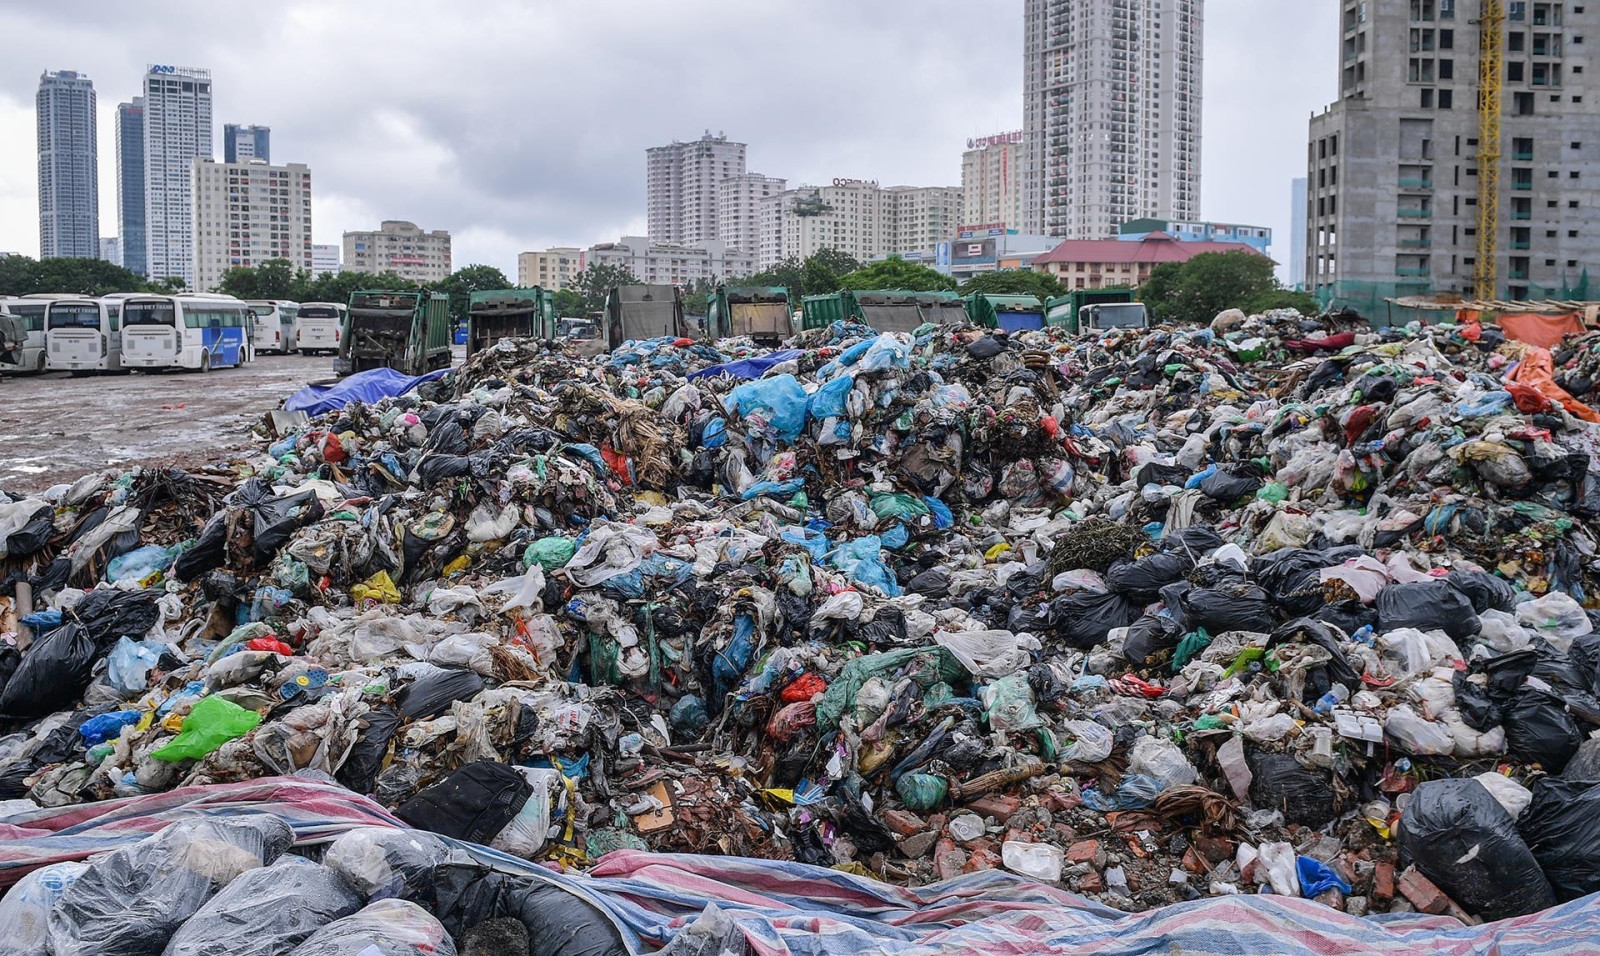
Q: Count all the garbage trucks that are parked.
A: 8